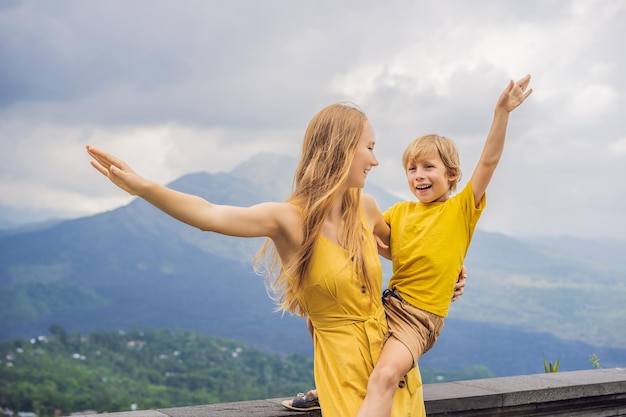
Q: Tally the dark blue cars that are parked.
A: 0